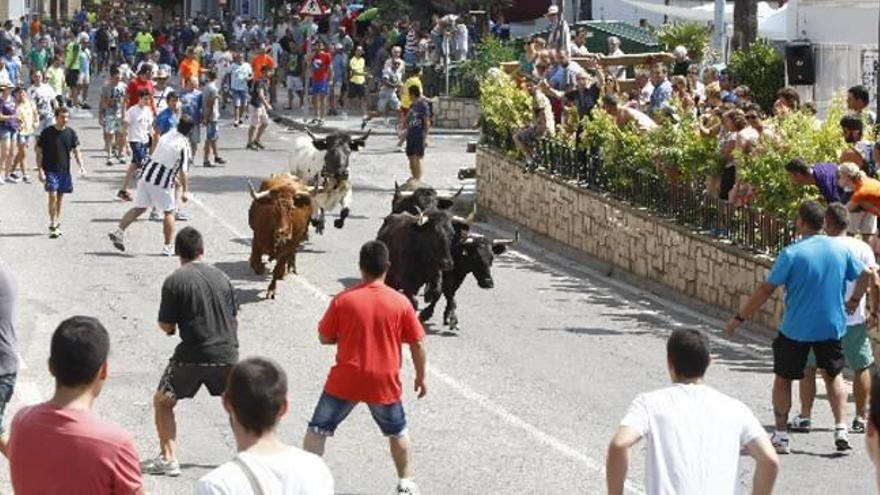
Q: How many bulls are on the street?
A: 5